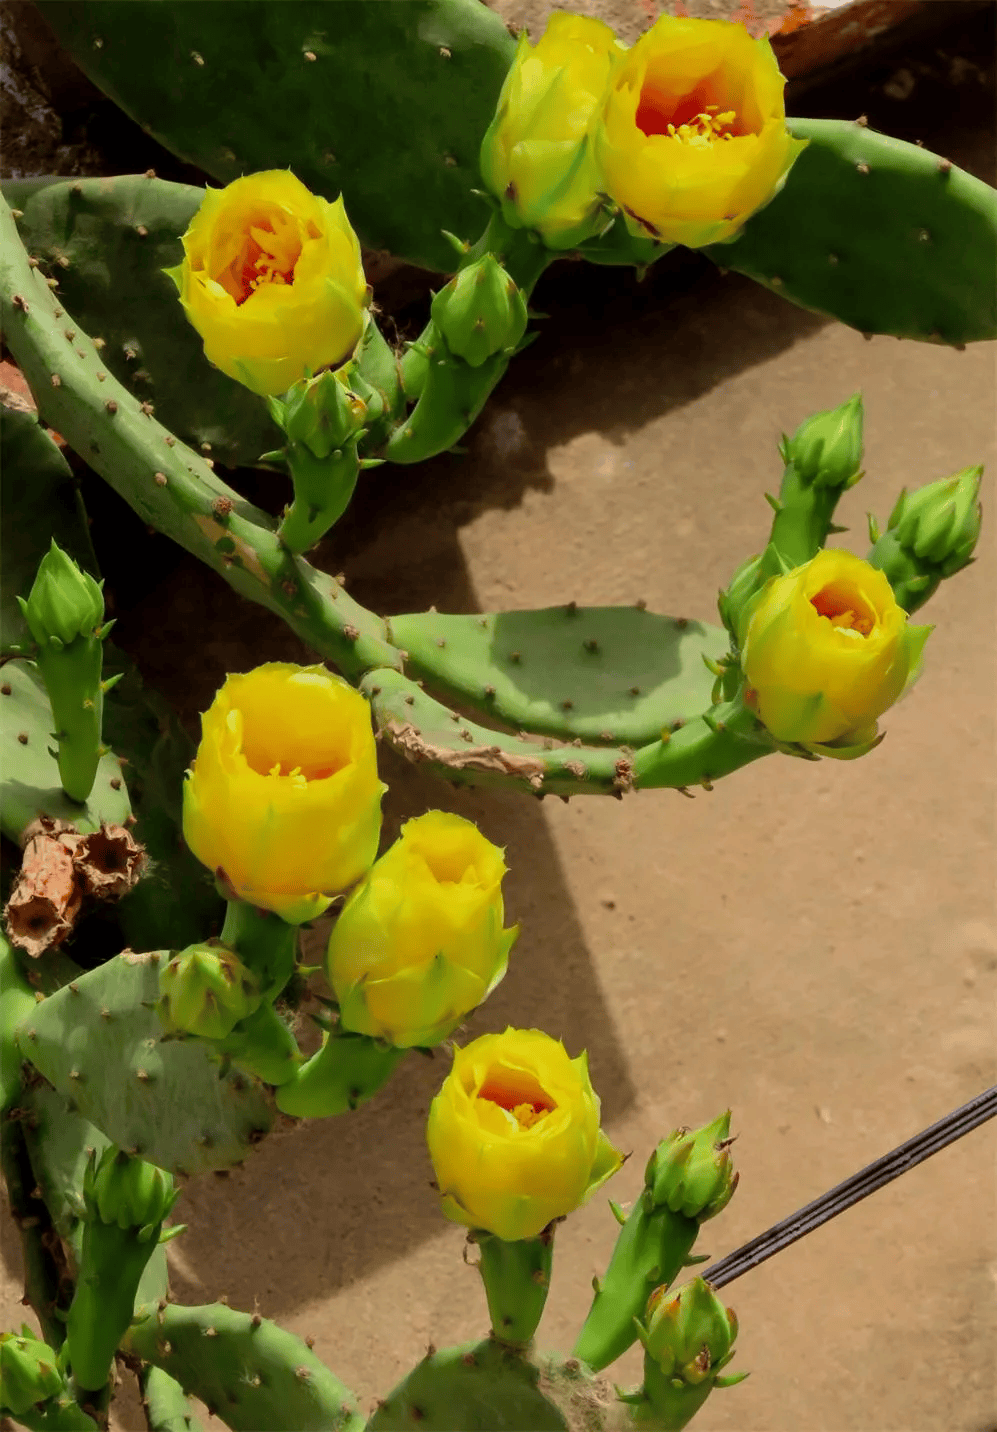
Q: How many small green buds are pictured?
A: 11